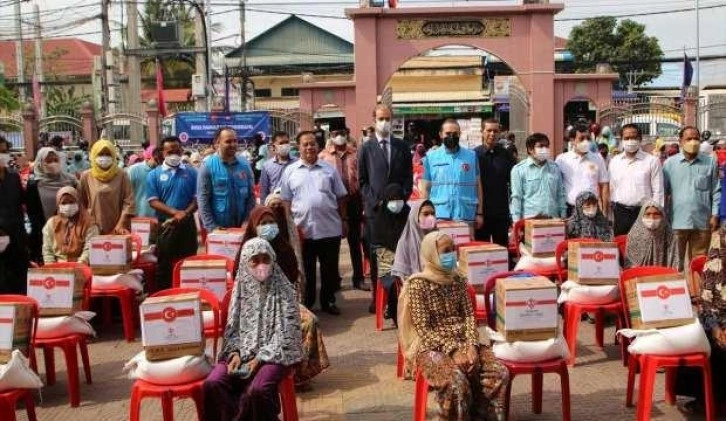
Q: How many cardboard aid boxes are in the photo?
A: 13